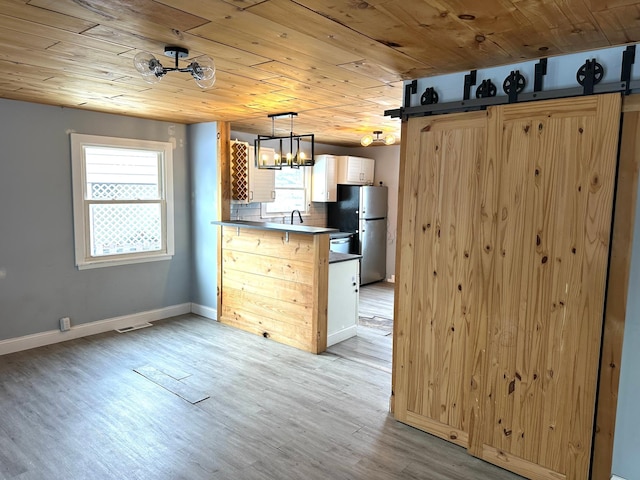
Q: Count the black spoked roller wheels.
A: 4